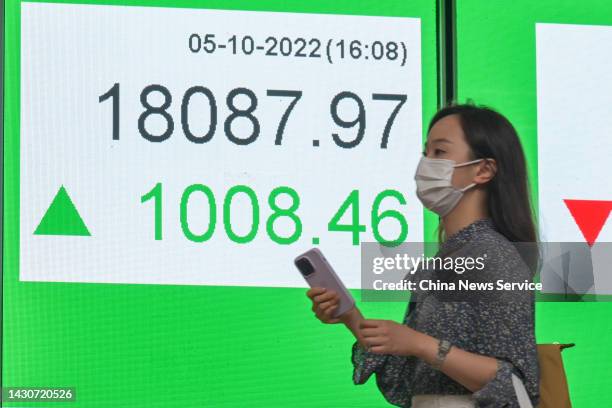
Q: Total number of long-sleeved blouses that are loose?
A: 1